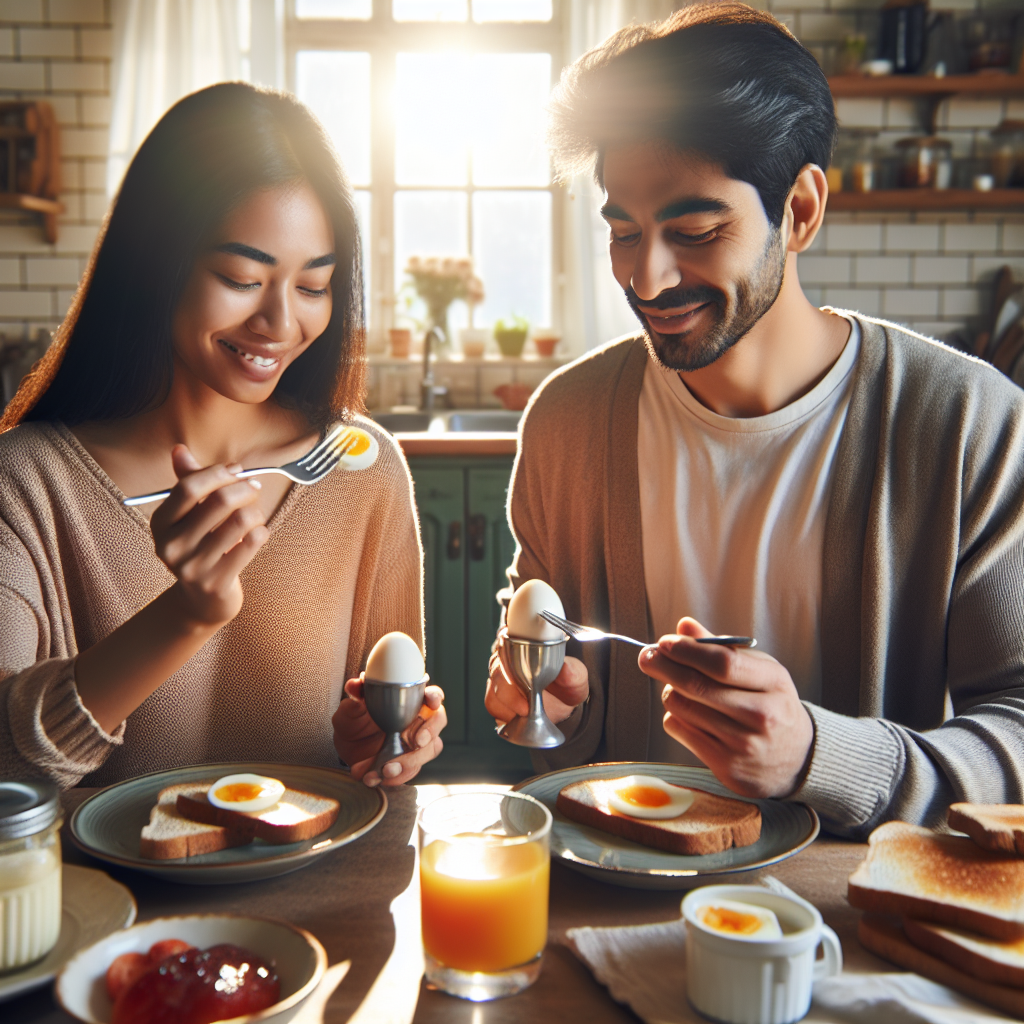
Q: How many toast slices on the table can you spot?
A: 7